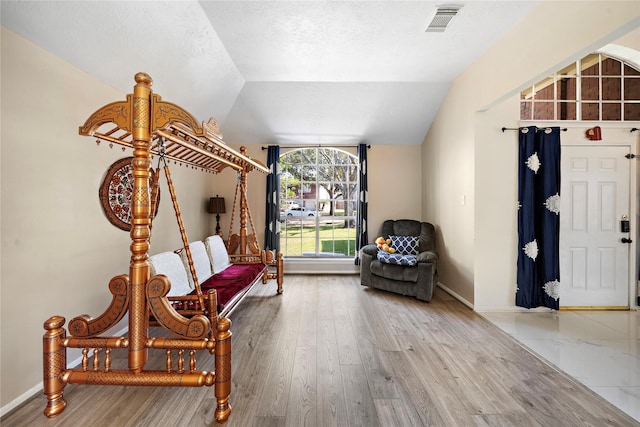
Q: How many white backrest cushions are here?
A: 3